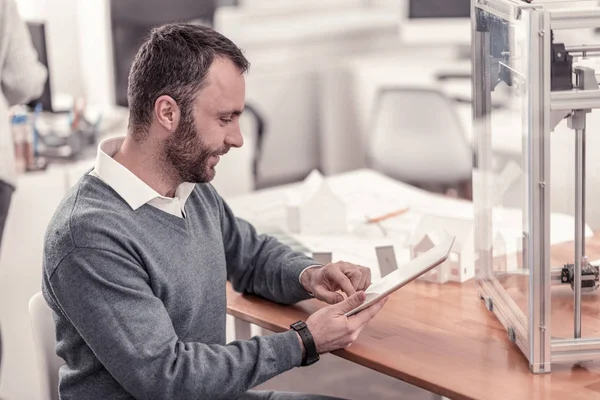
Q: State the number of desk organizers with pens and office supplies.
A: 1